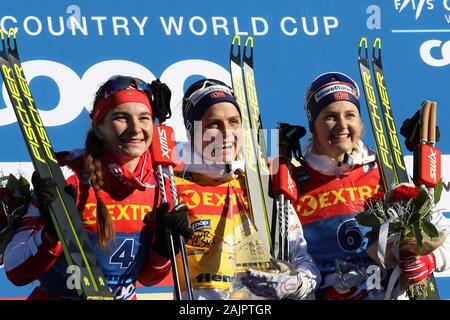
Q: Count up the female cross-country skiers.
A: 3